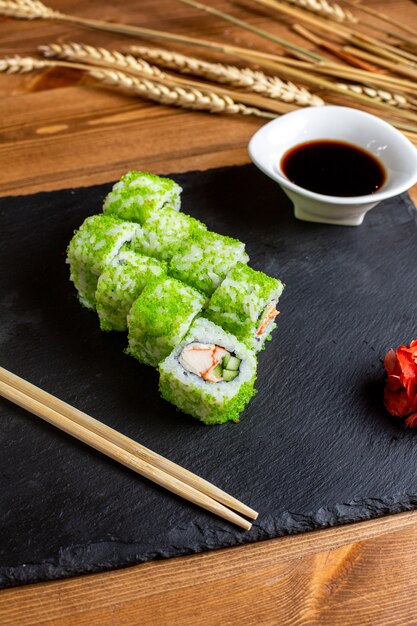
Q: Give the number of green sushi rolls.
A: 8